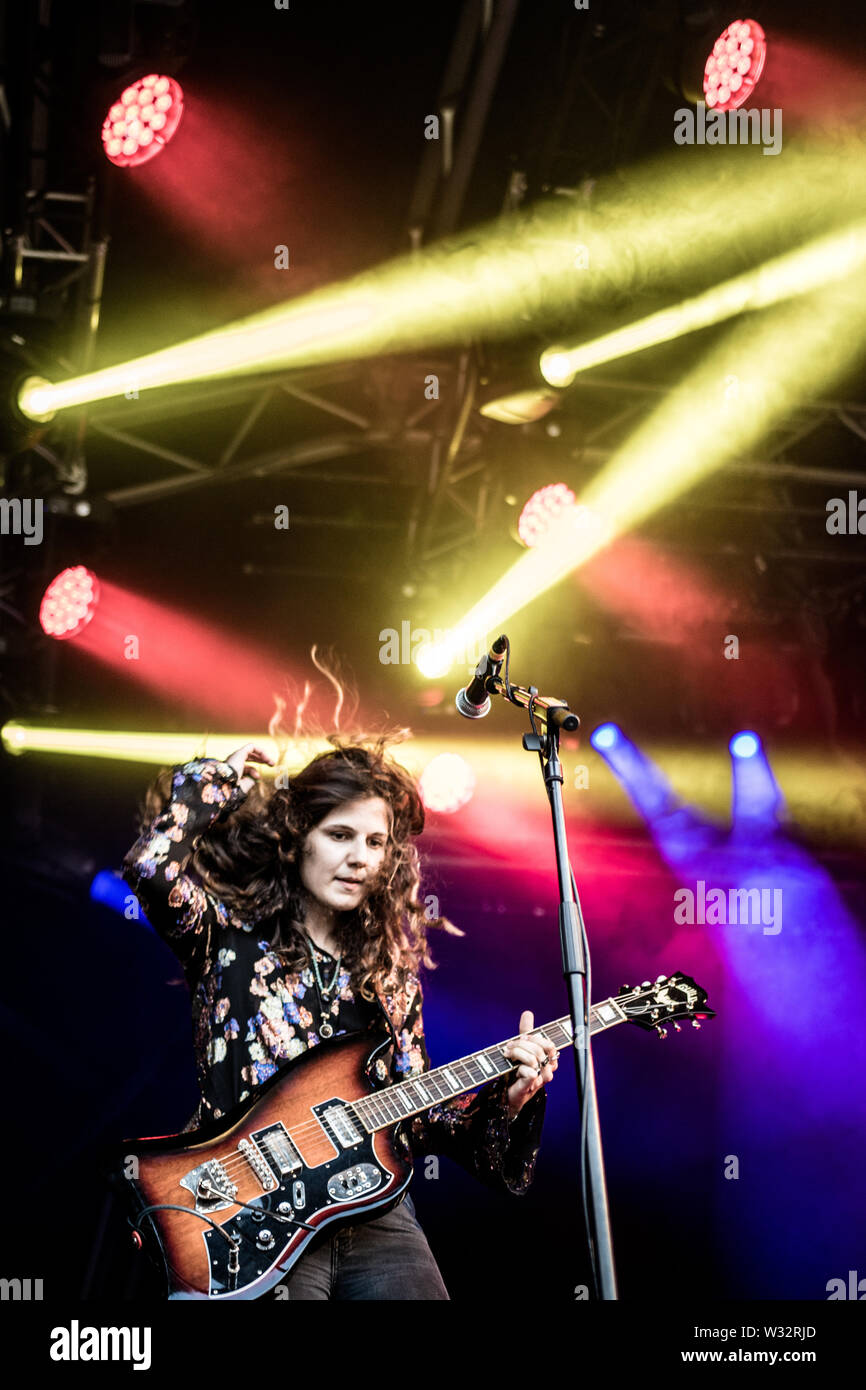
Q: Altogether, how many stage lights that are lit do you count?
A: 12